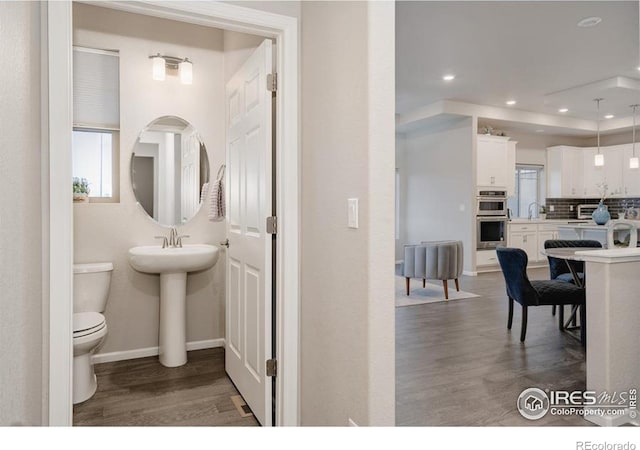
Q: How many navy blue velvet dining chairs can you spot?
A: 2